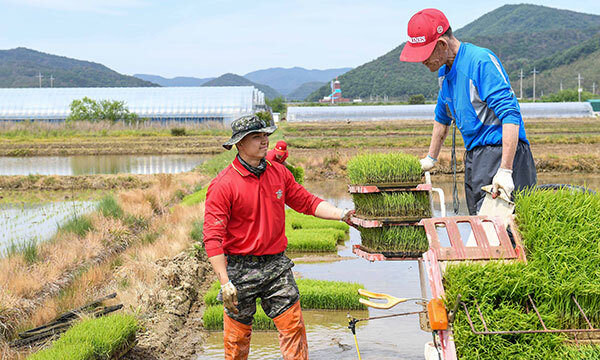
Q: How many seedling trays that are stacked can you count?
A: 3